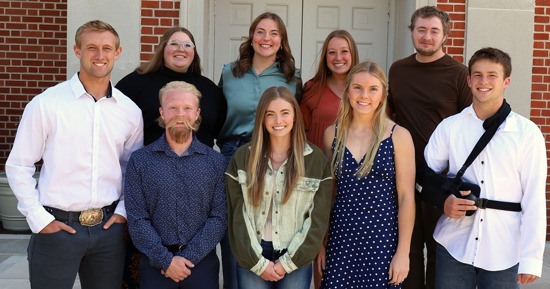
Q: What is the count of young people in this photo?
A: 9